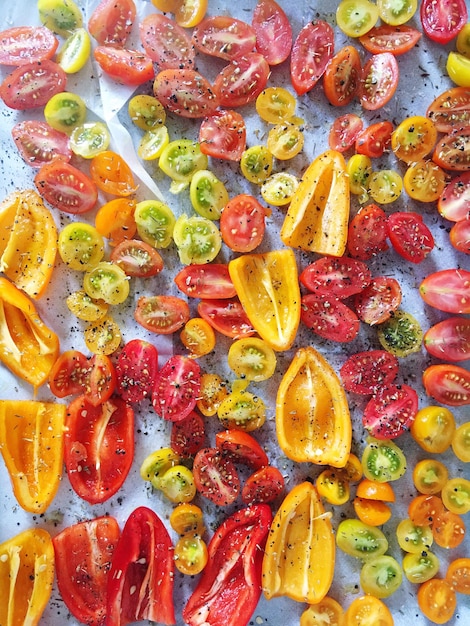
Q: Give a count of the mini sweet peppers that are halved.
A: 12